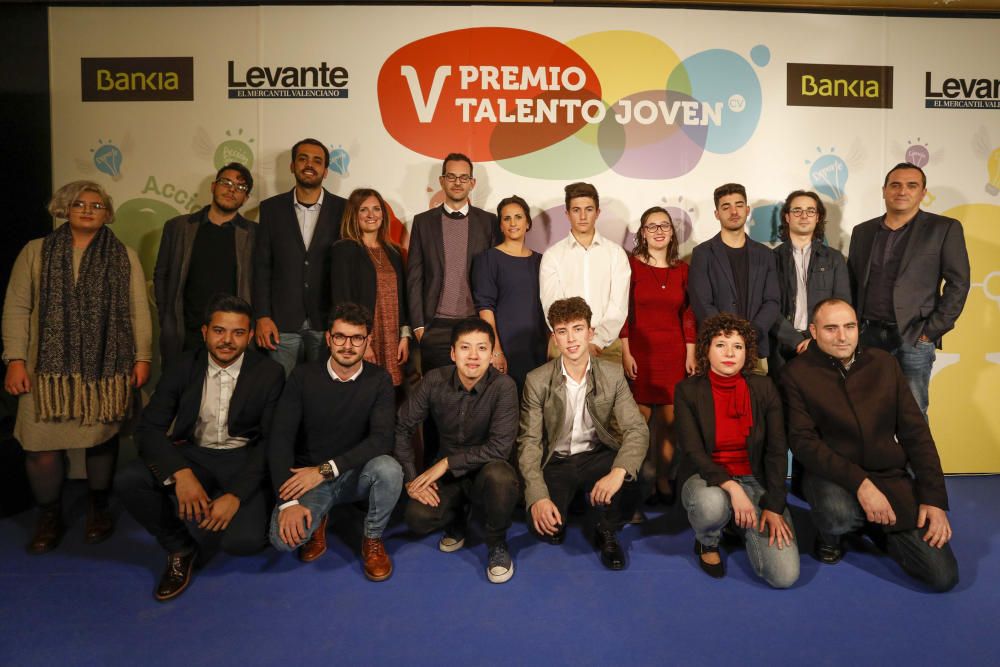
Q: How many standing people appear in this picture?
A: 11